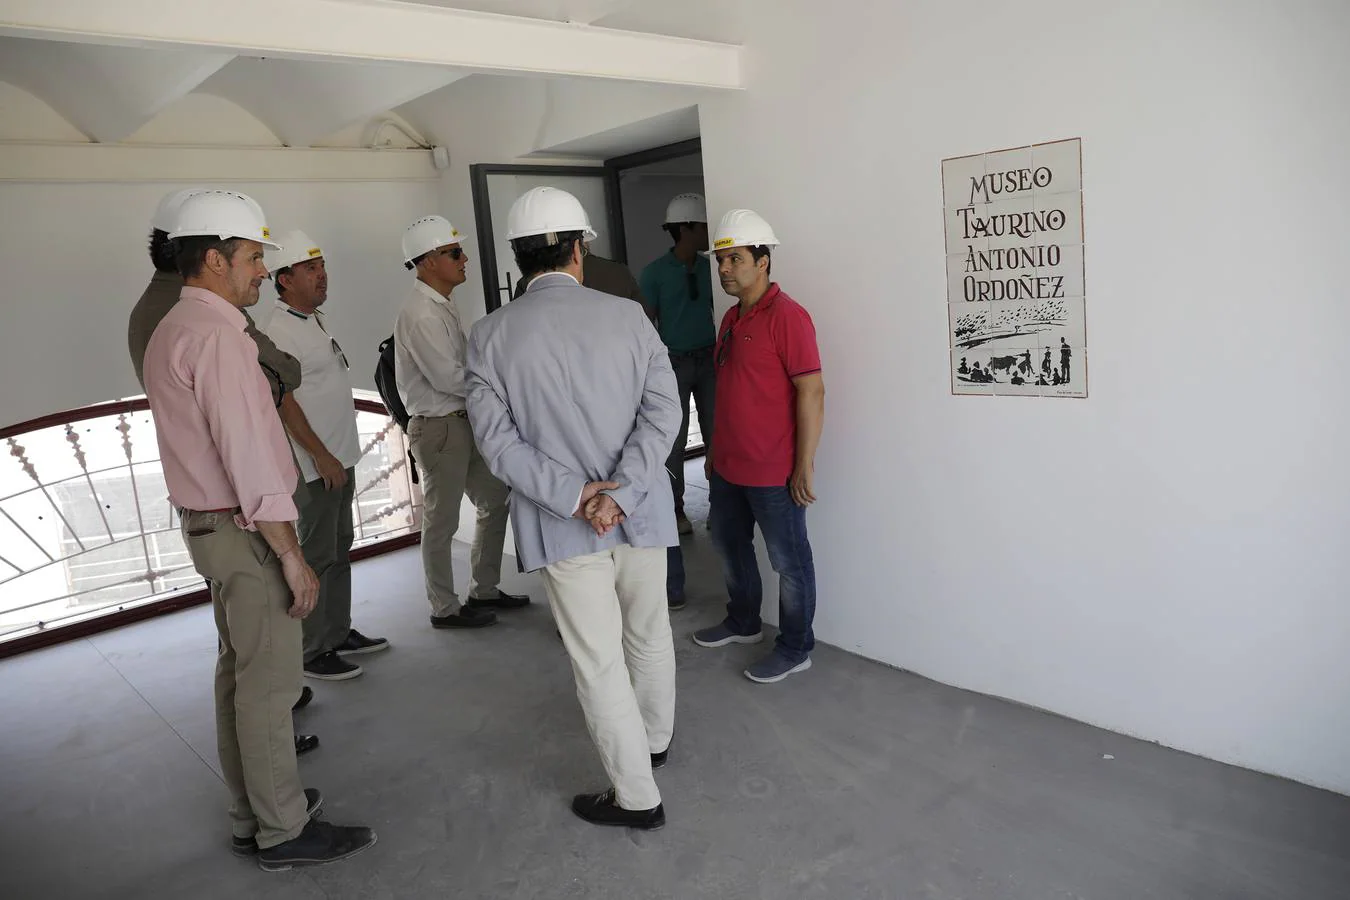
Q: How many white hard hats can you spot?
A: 7